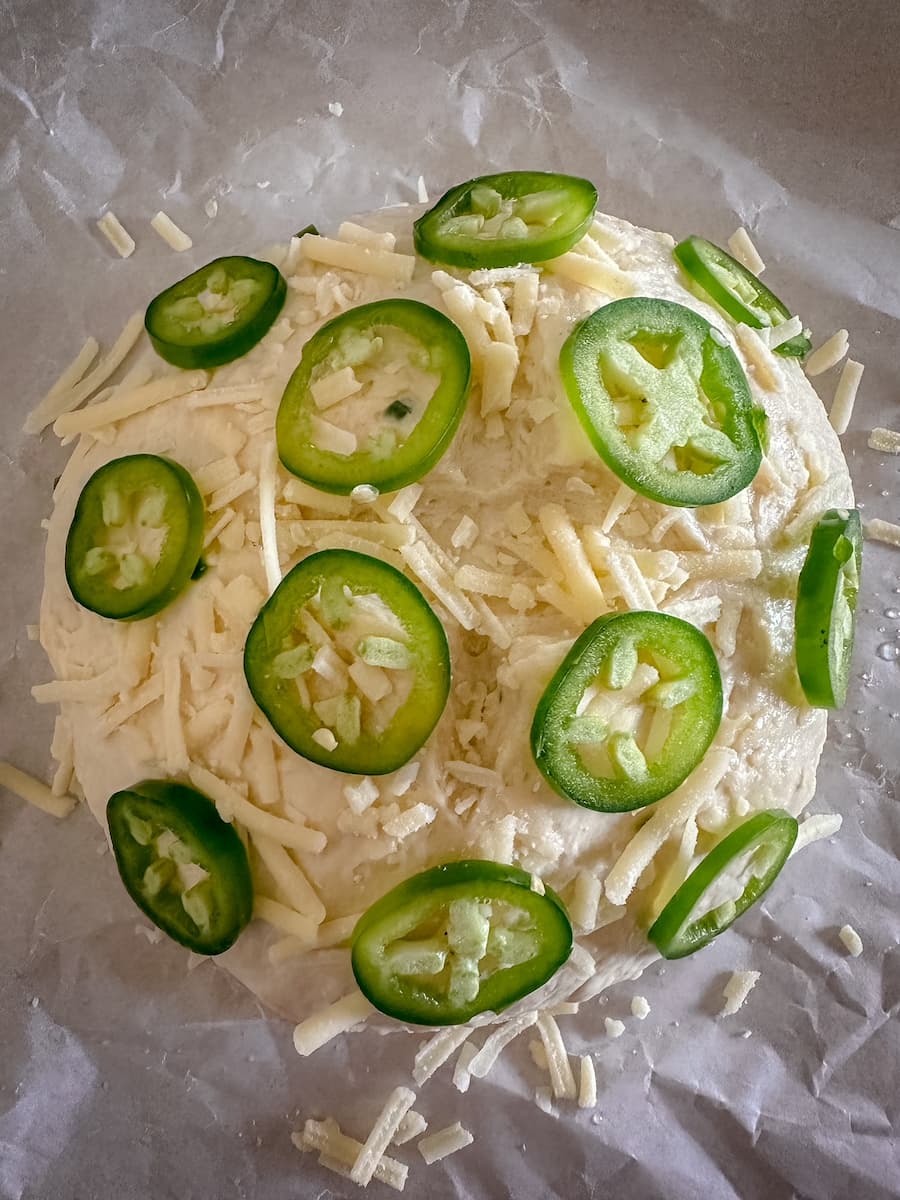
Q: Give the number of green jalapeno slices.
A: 12